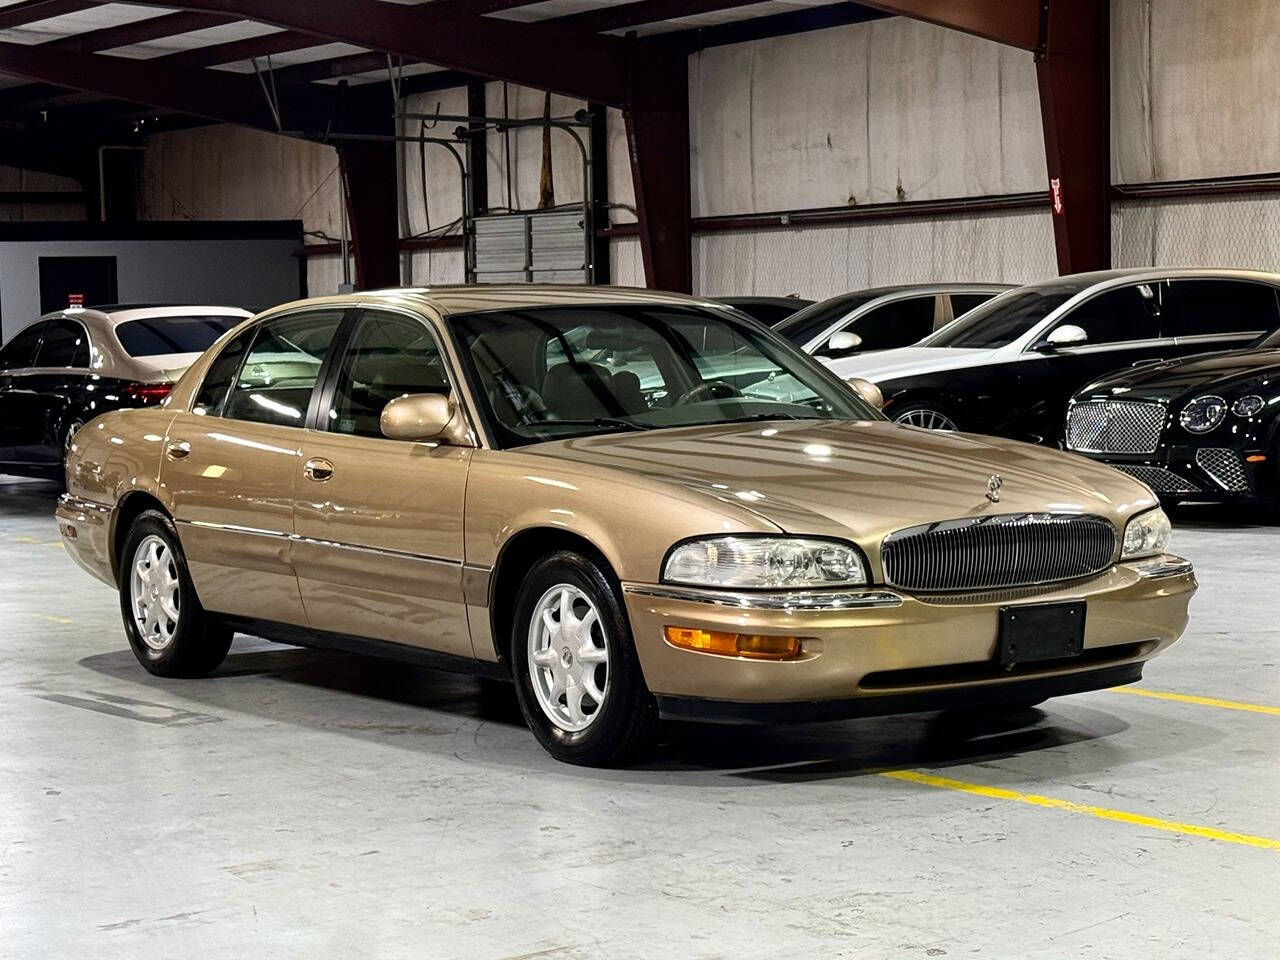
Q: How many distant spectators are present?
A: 0